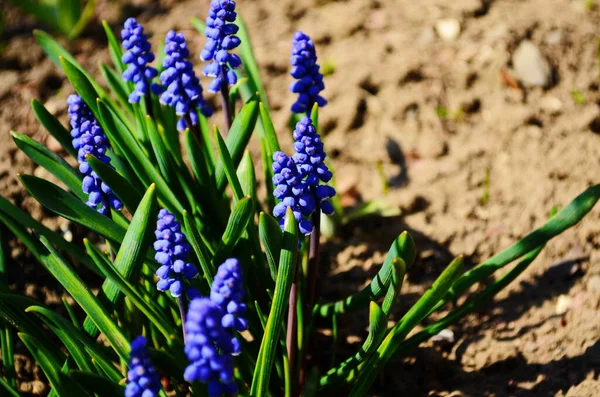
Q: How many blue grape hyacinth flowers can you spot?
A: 11